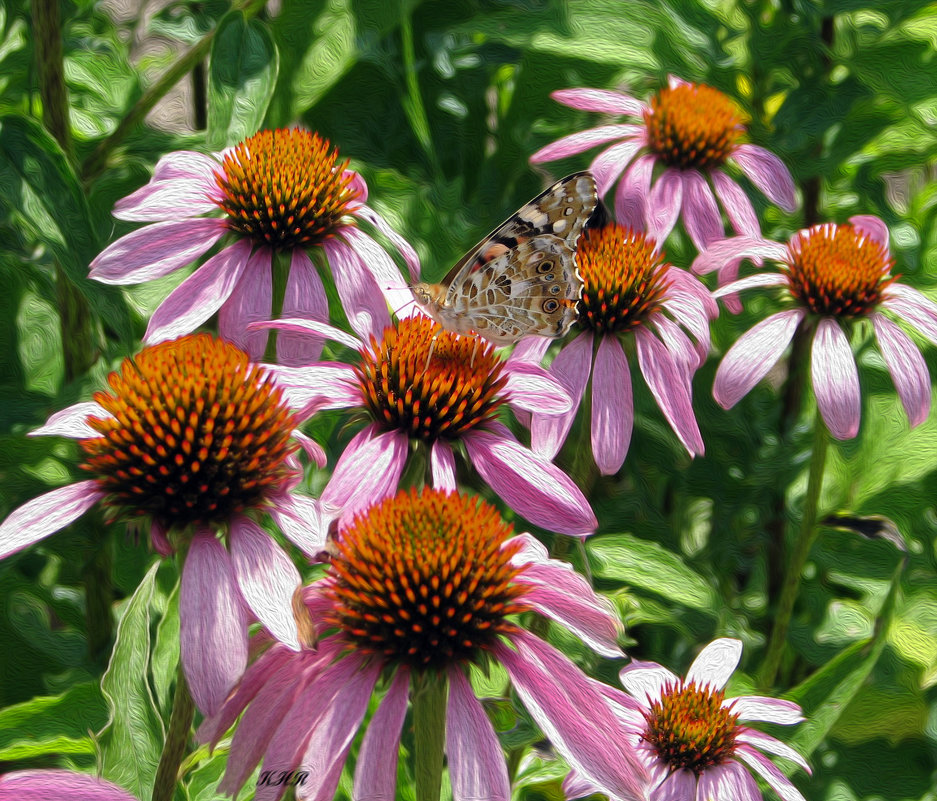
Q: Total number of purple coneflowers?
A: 8